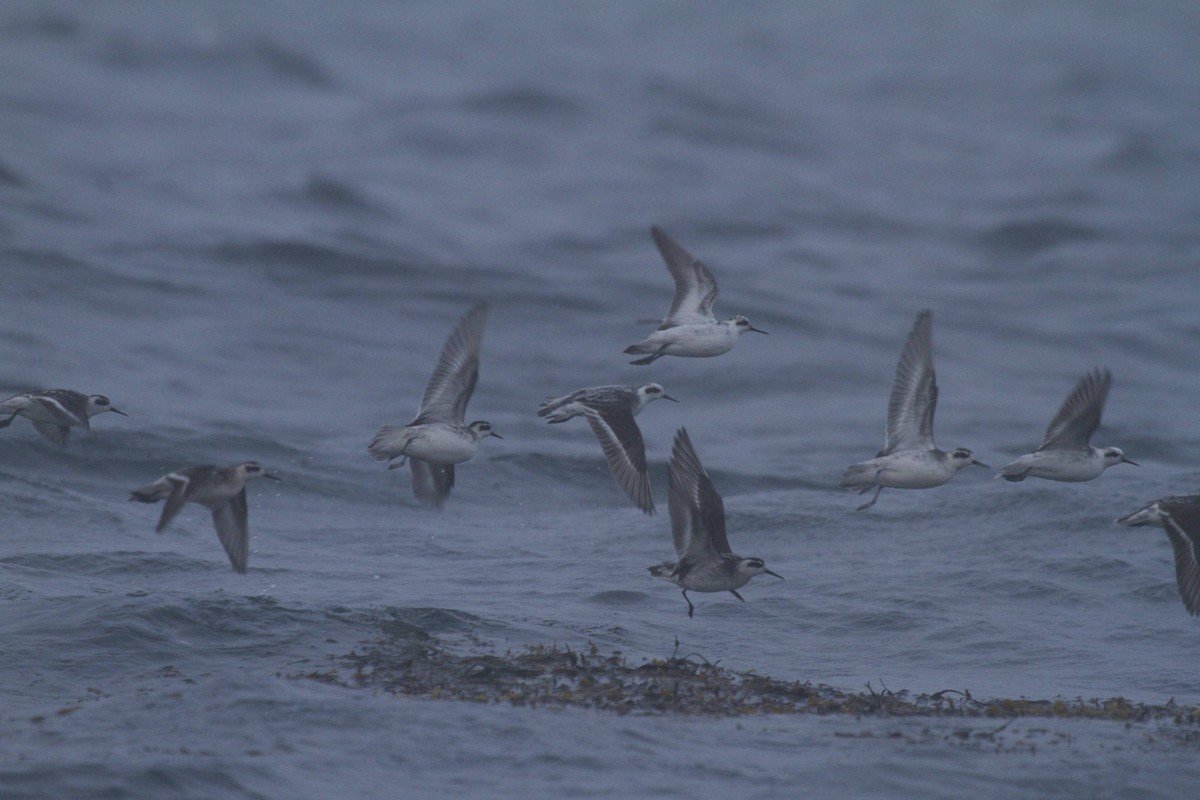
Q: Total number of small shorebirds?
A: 9